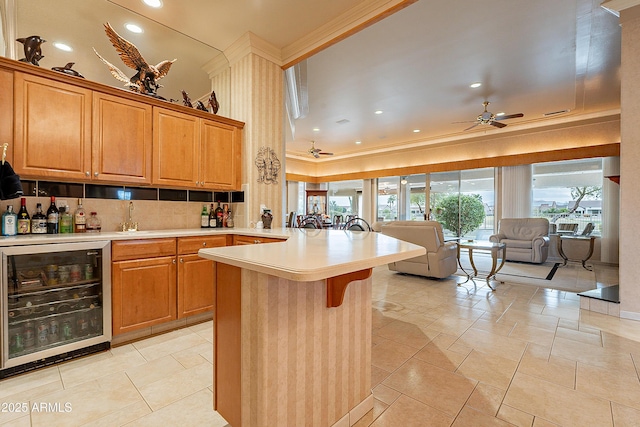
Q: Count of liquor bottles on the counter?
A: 12